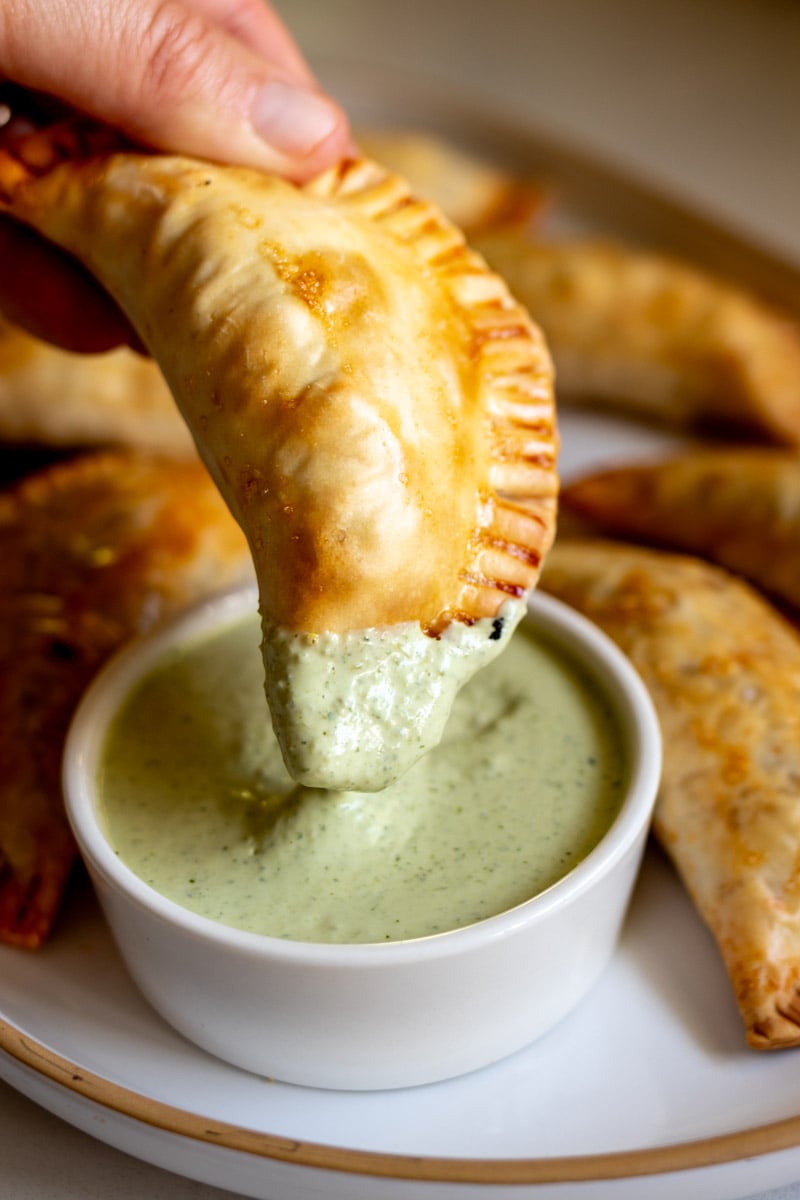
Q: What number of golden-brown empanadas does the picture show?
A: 7